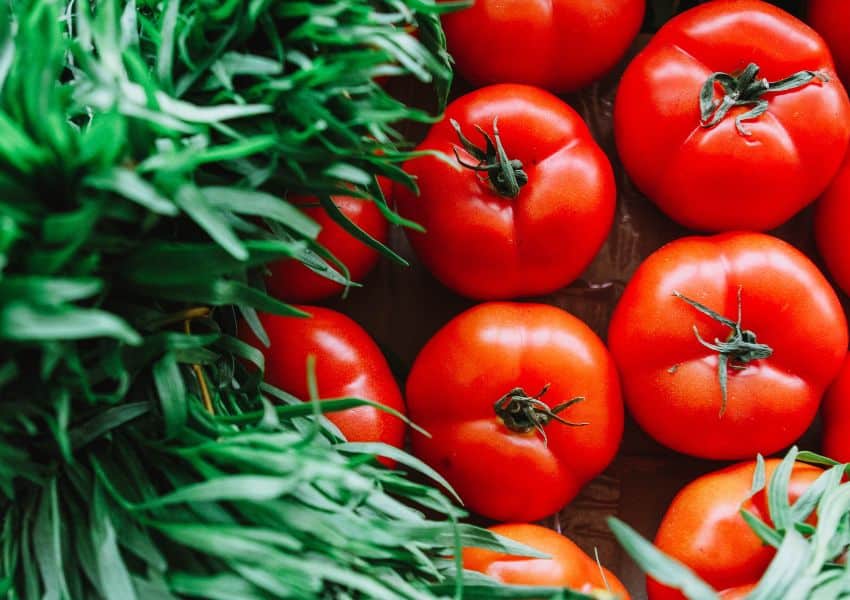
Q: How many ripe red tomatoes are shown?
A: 12